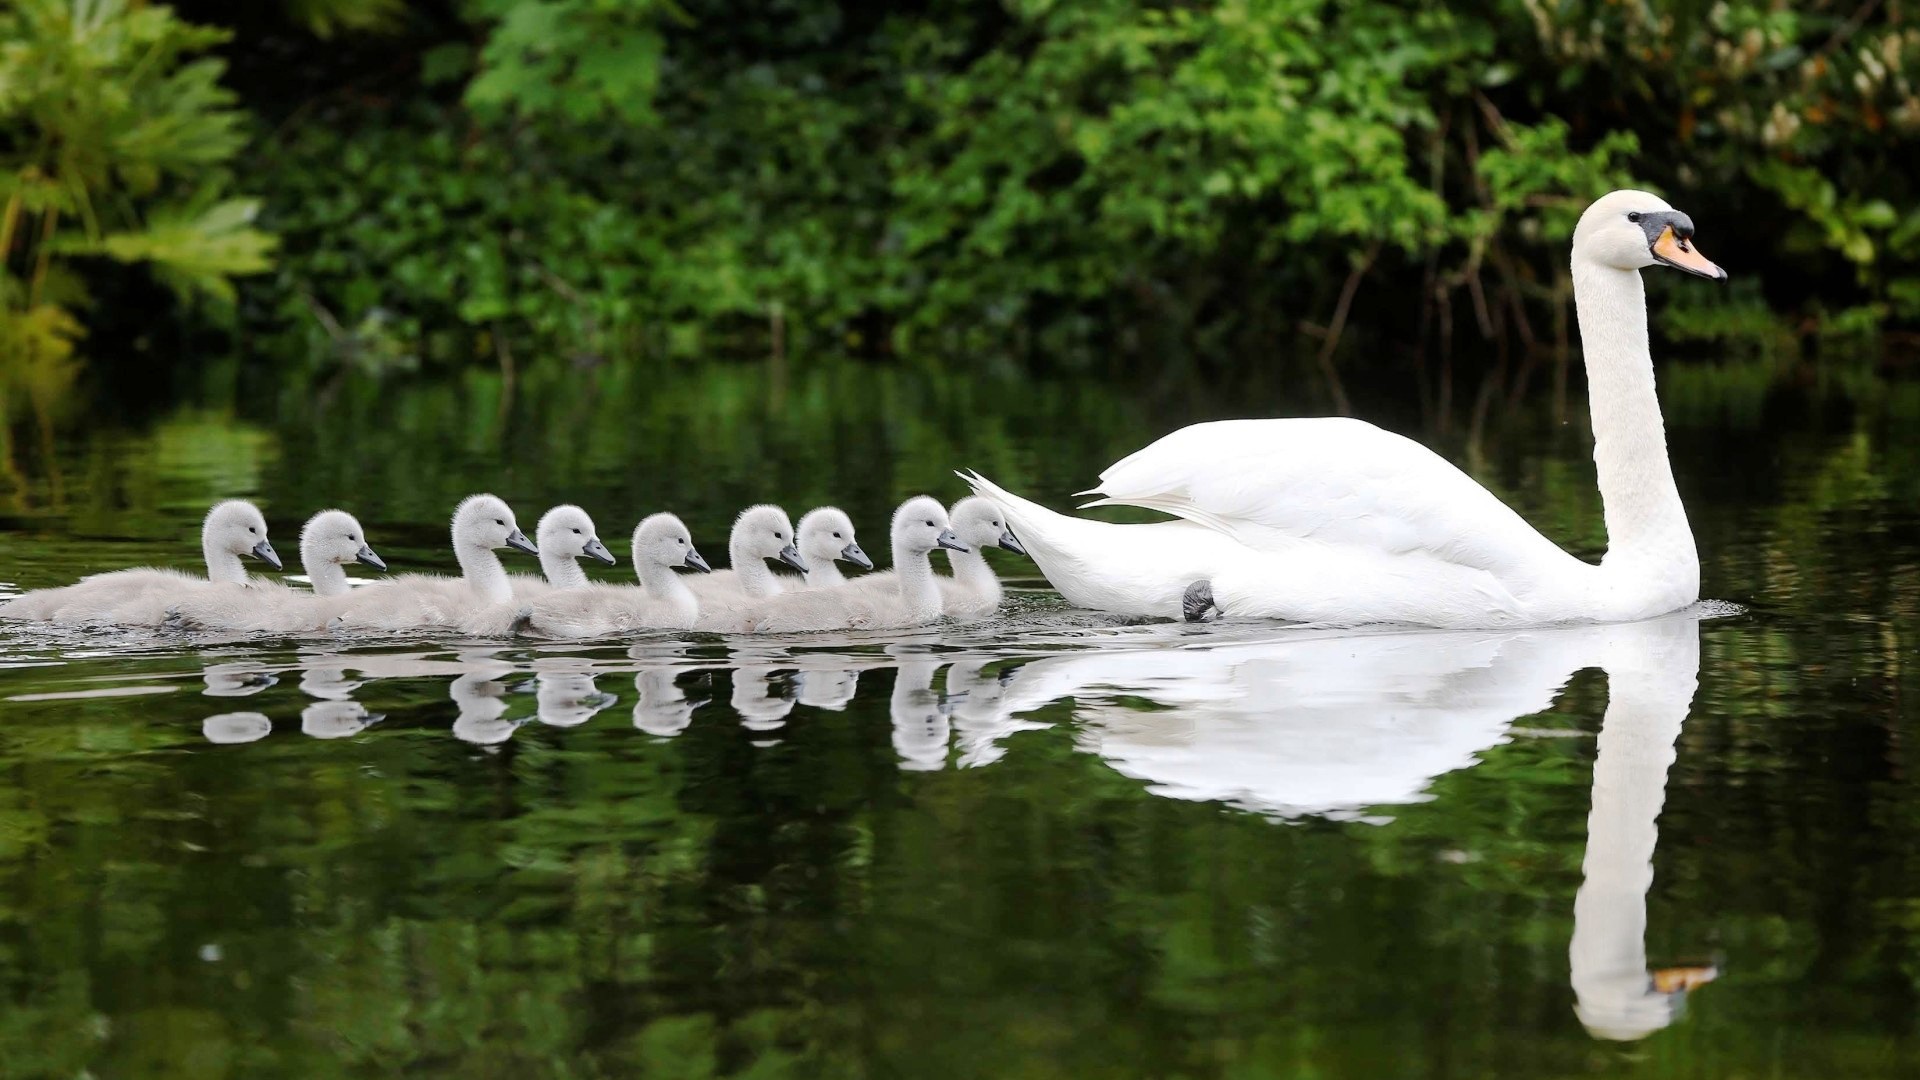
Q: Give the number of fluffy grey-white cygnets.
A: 9